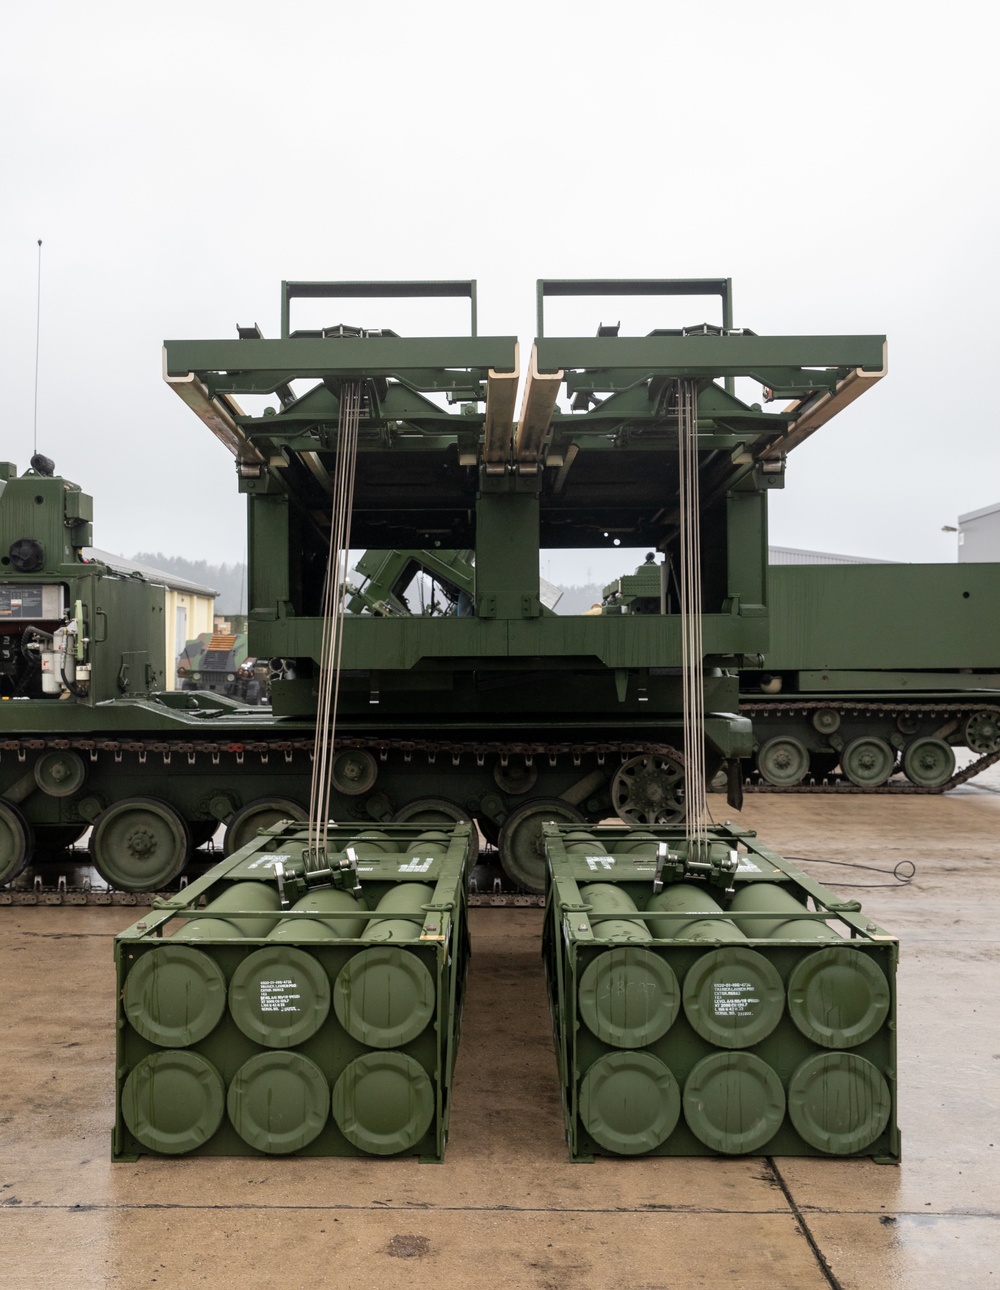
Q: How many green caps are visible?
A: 12